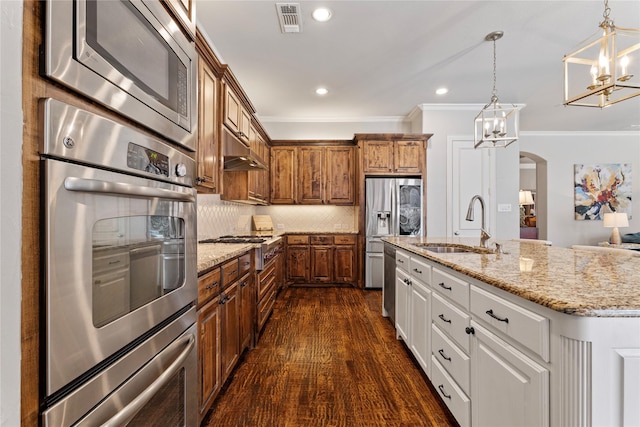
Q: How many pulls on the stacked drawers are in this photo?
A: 4